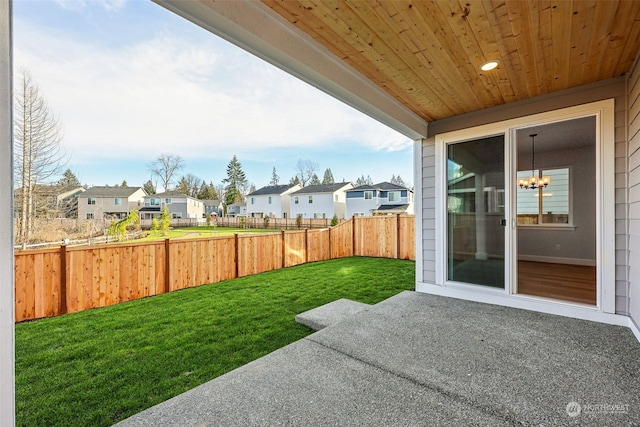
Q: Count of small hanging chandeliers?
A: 1